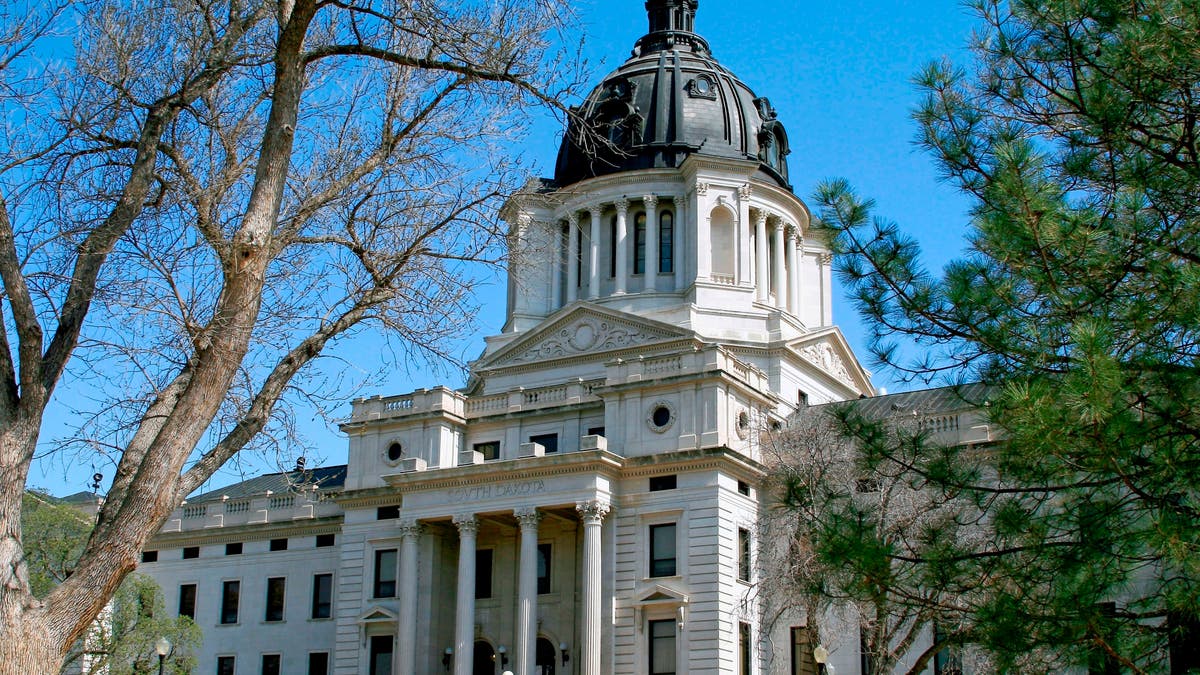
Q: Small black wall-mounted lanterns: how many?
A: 3